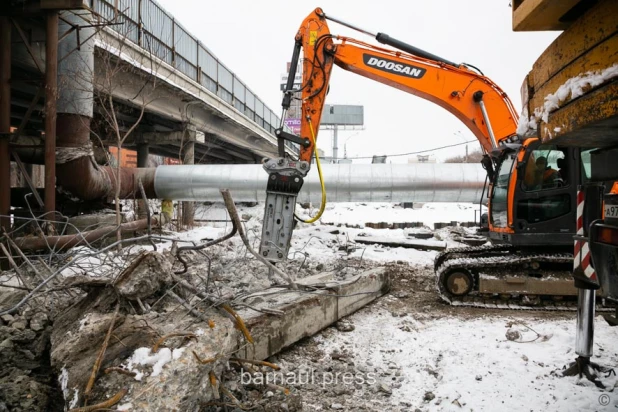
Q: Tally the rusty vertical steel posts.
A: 2